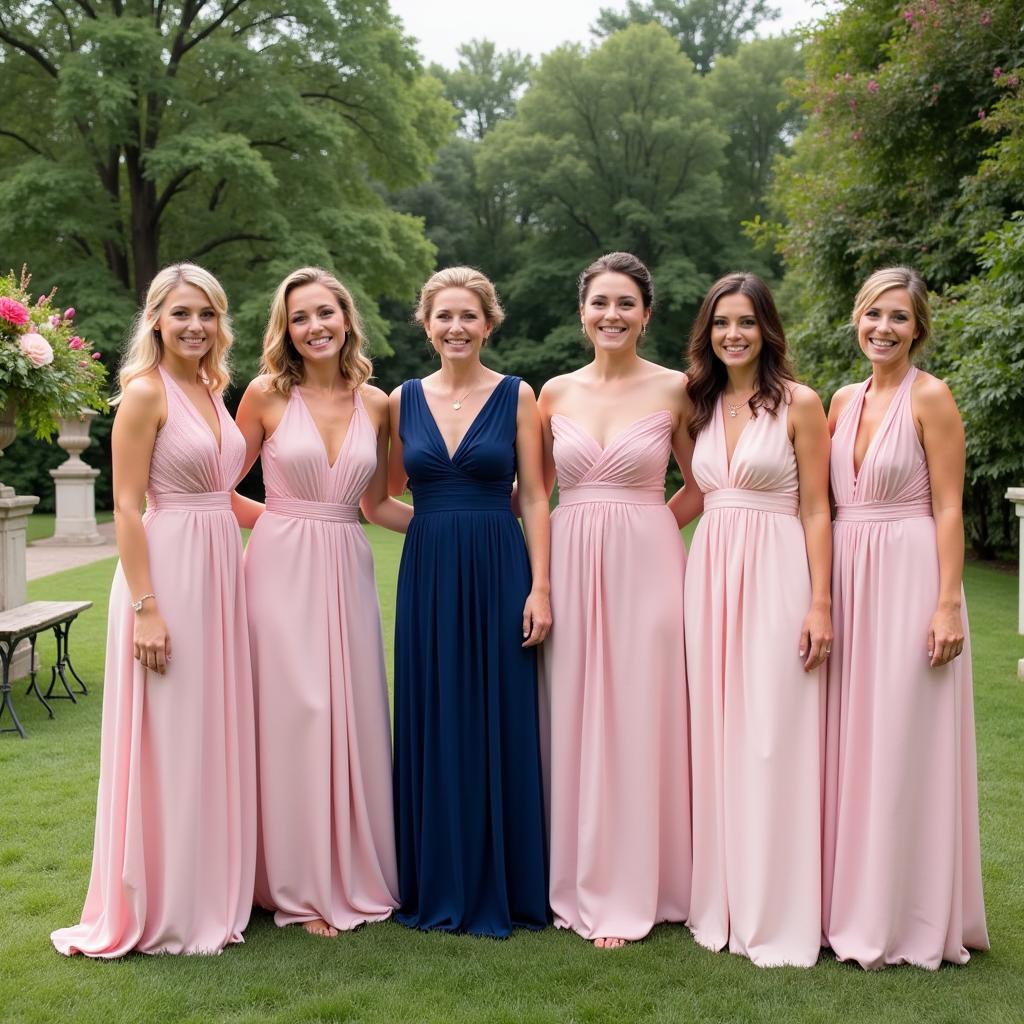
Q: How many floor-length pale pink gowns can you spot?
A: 5